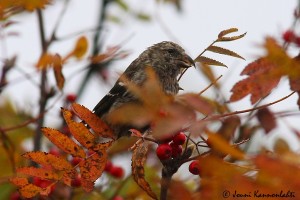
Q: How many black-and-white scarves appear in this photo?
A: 0